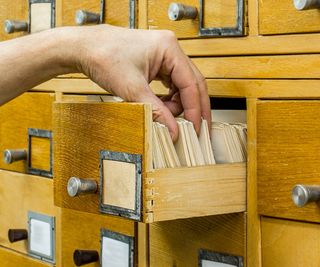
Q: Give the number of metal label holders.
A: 8